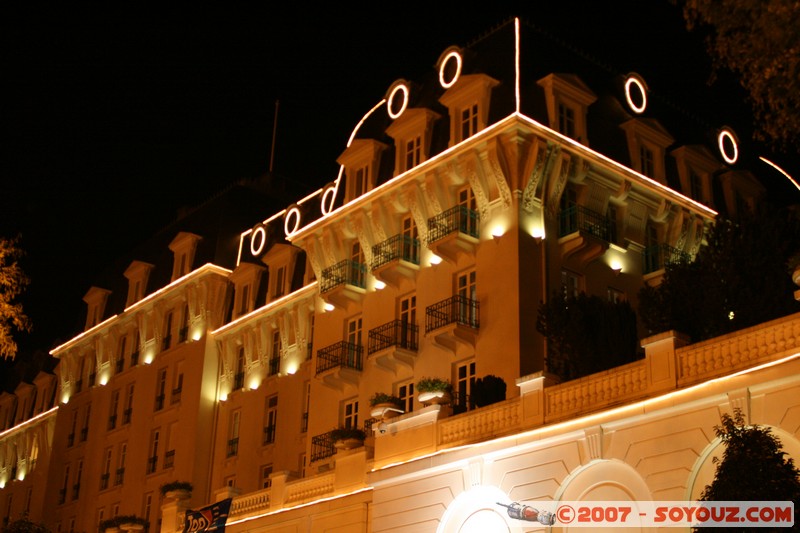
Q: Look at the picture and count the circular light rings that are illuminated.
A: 7